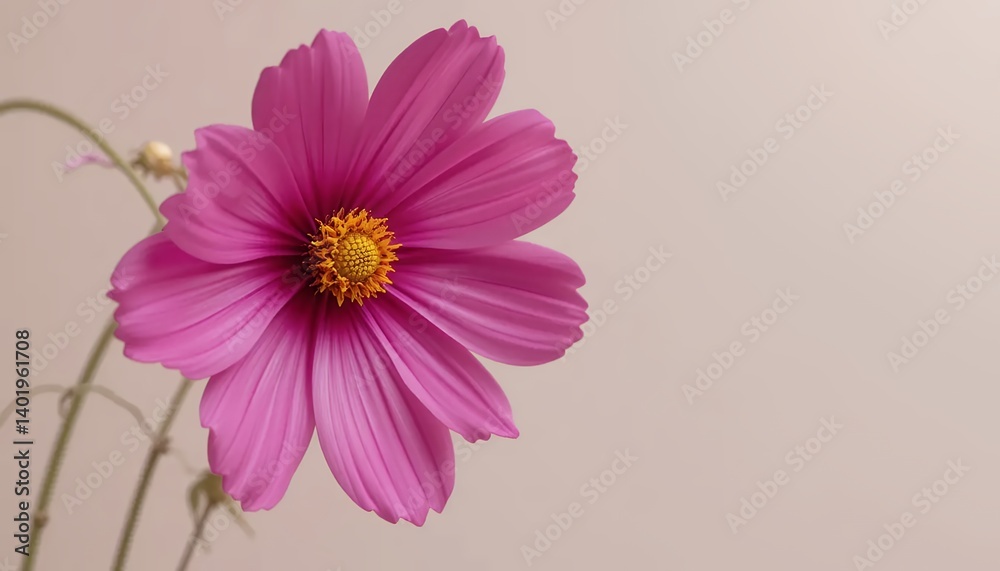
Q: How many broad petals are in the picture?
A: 9